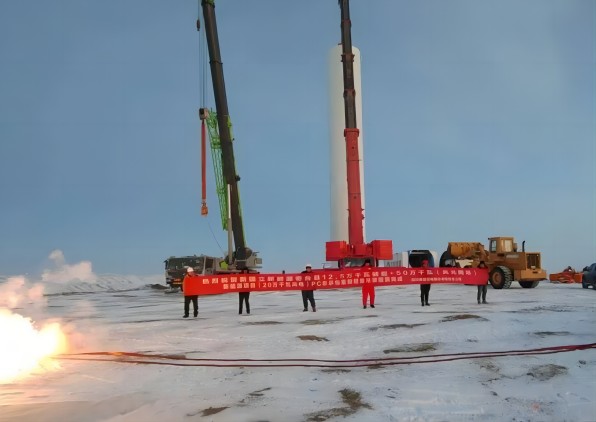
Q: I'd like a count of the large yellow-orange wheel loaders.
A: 1